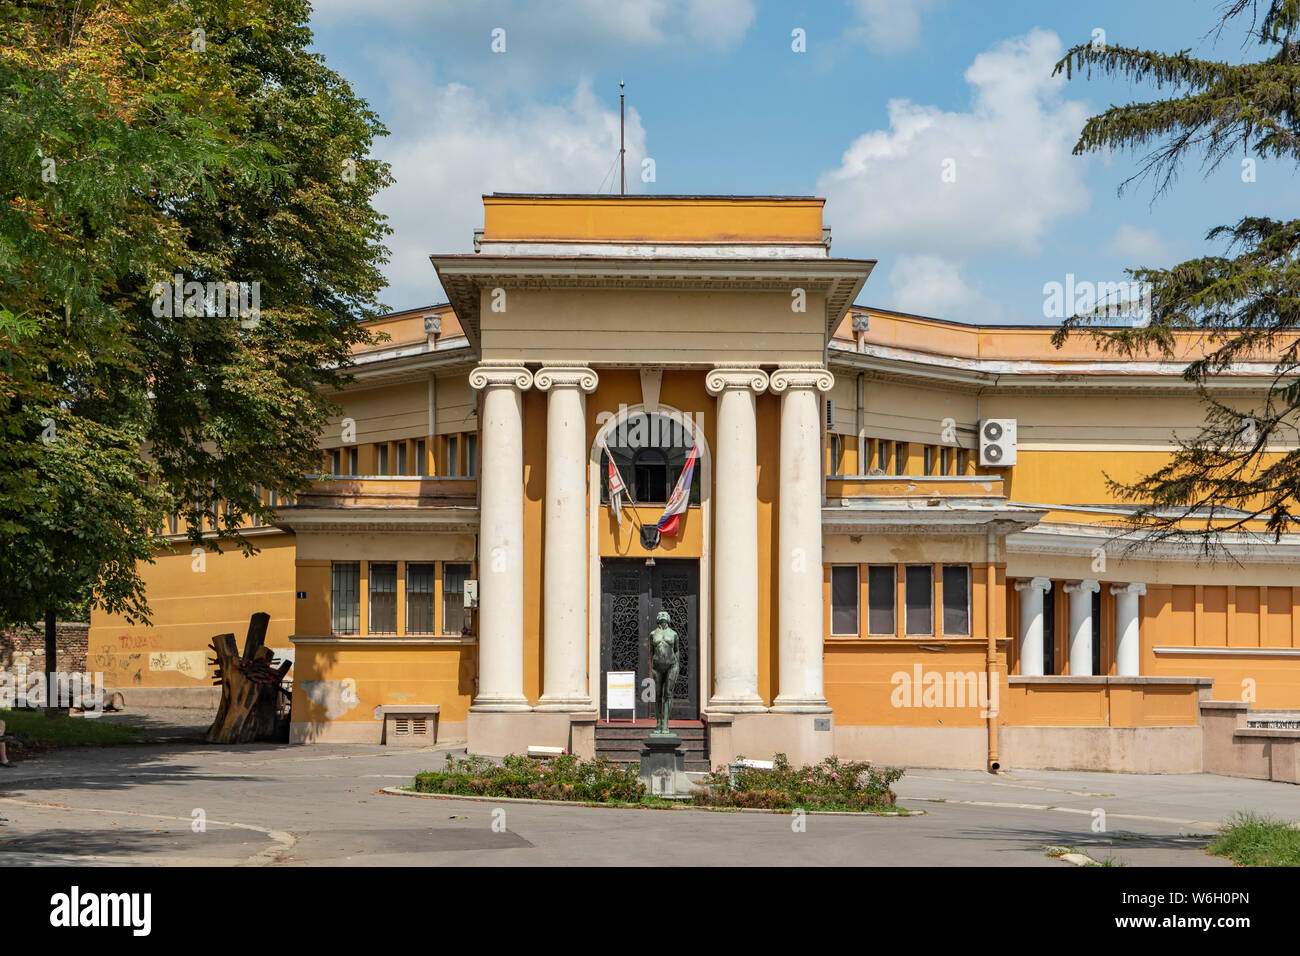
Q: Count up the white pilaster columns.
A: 7